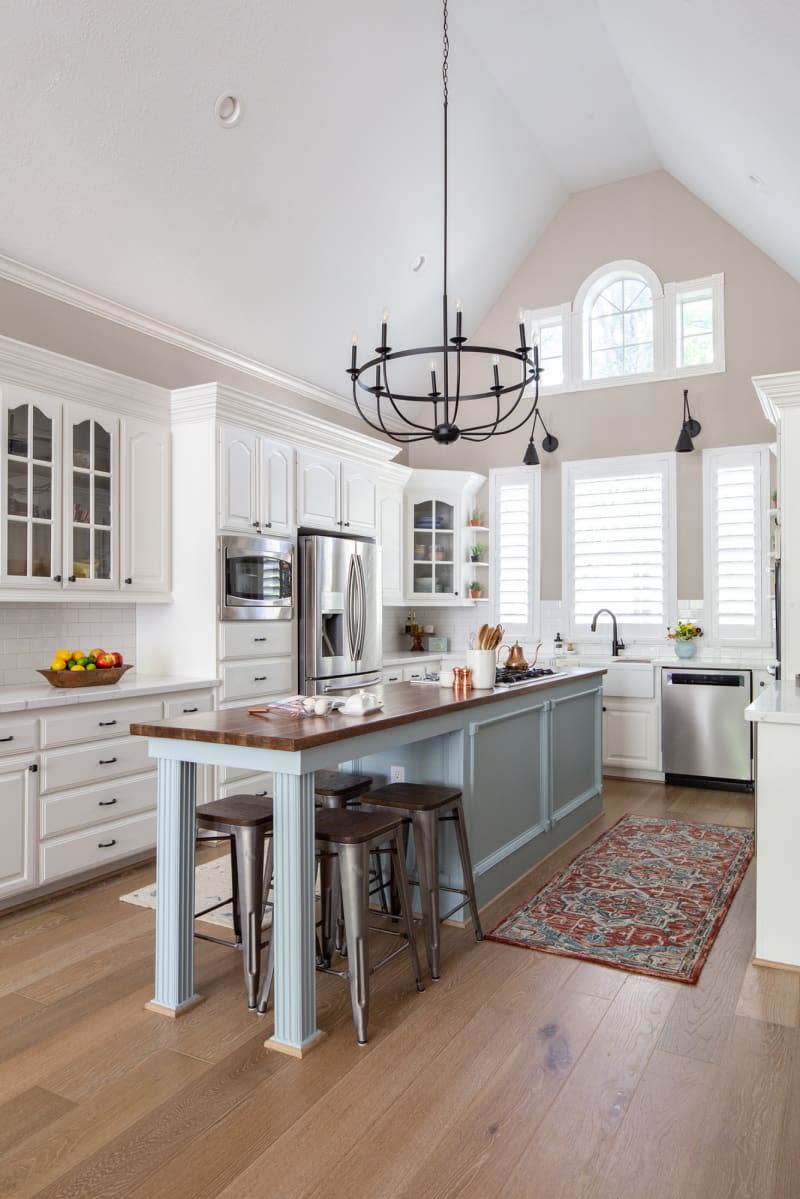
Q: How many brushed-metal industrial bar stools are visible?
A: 4